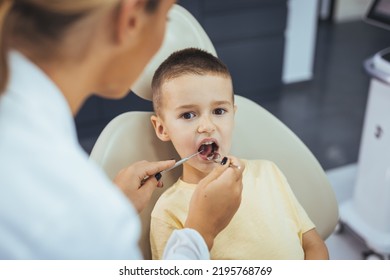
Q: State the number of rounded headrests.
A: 1